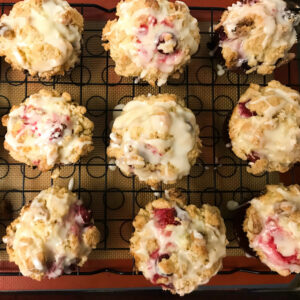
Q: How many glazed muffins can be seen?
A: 9